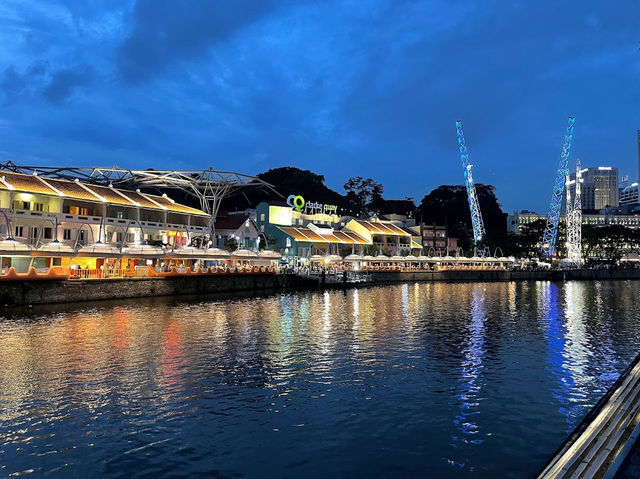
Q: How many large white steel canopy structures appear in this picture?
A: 1